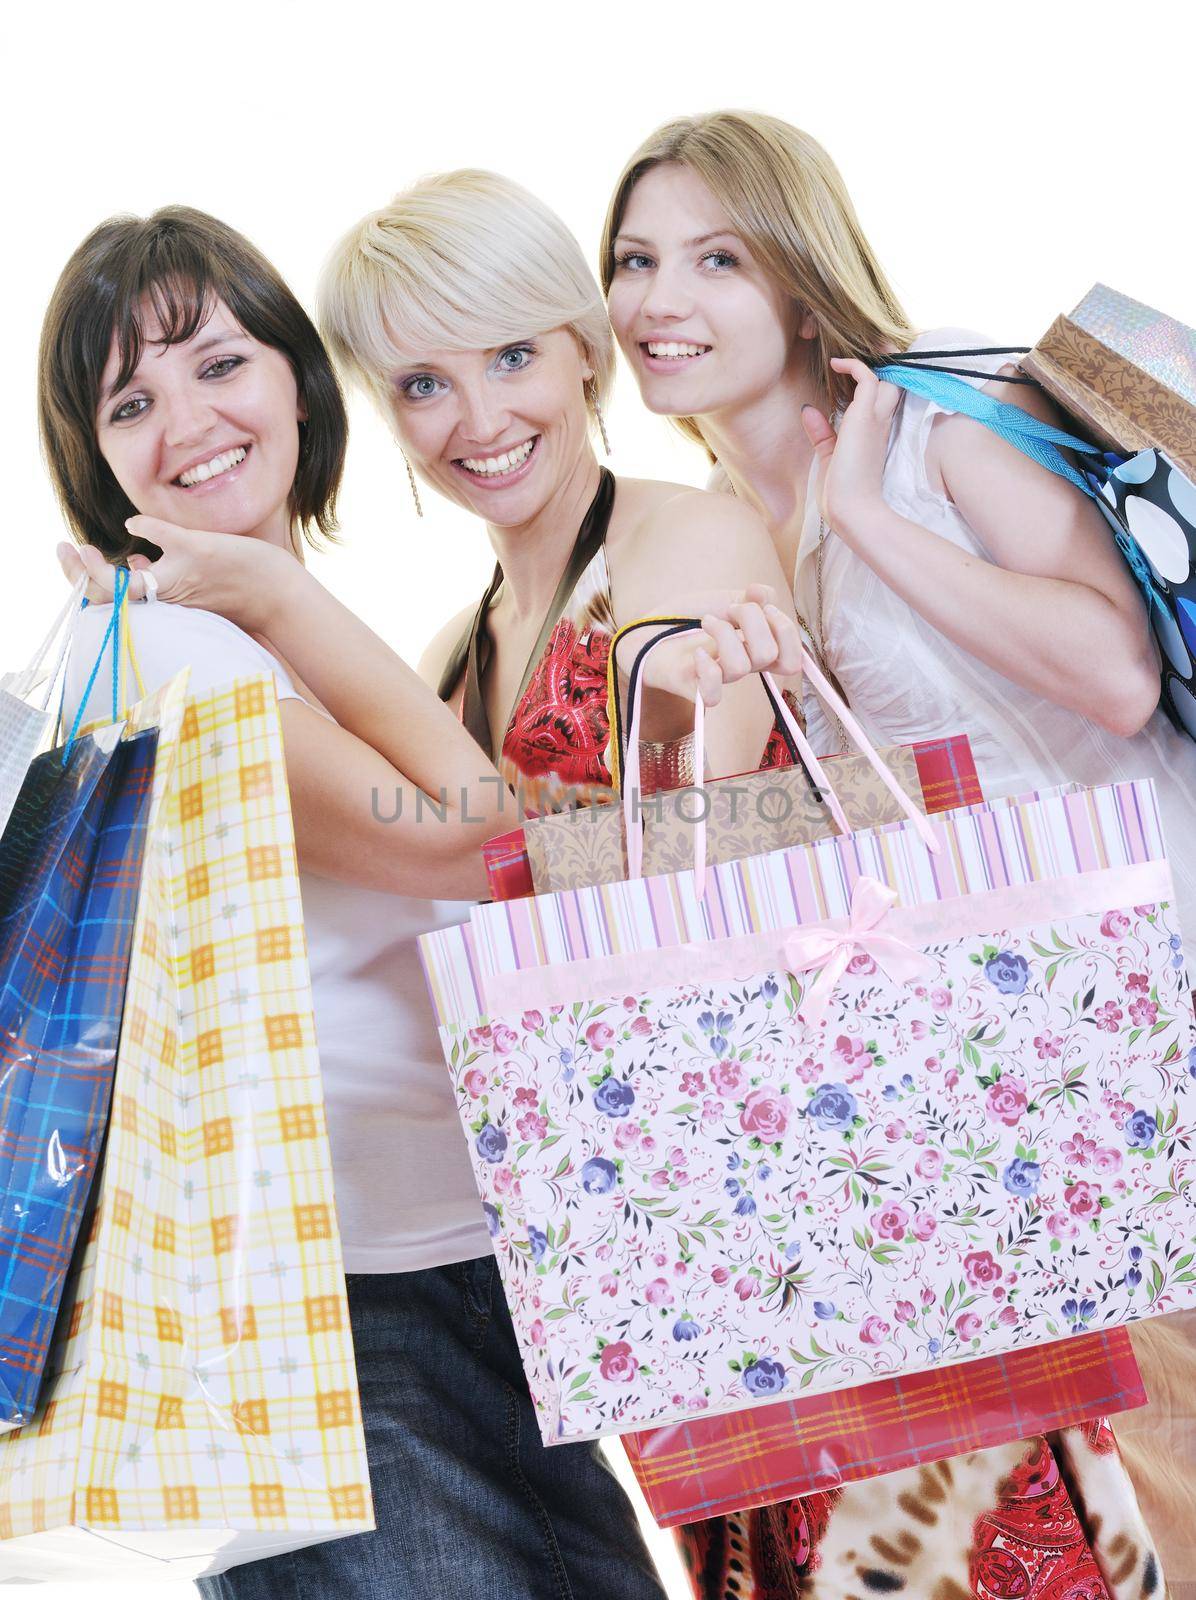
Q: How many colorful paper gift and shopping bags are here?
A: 9